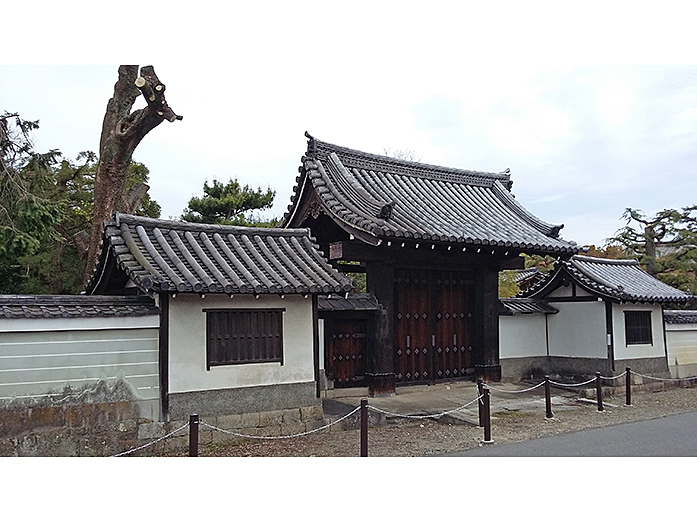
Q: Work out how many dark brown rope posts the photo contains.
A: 7